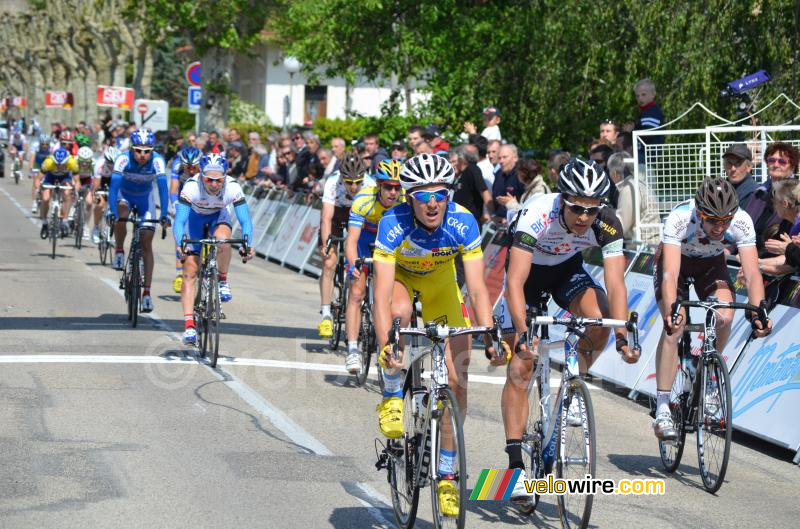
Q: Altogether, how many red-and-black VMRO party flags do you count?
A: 0